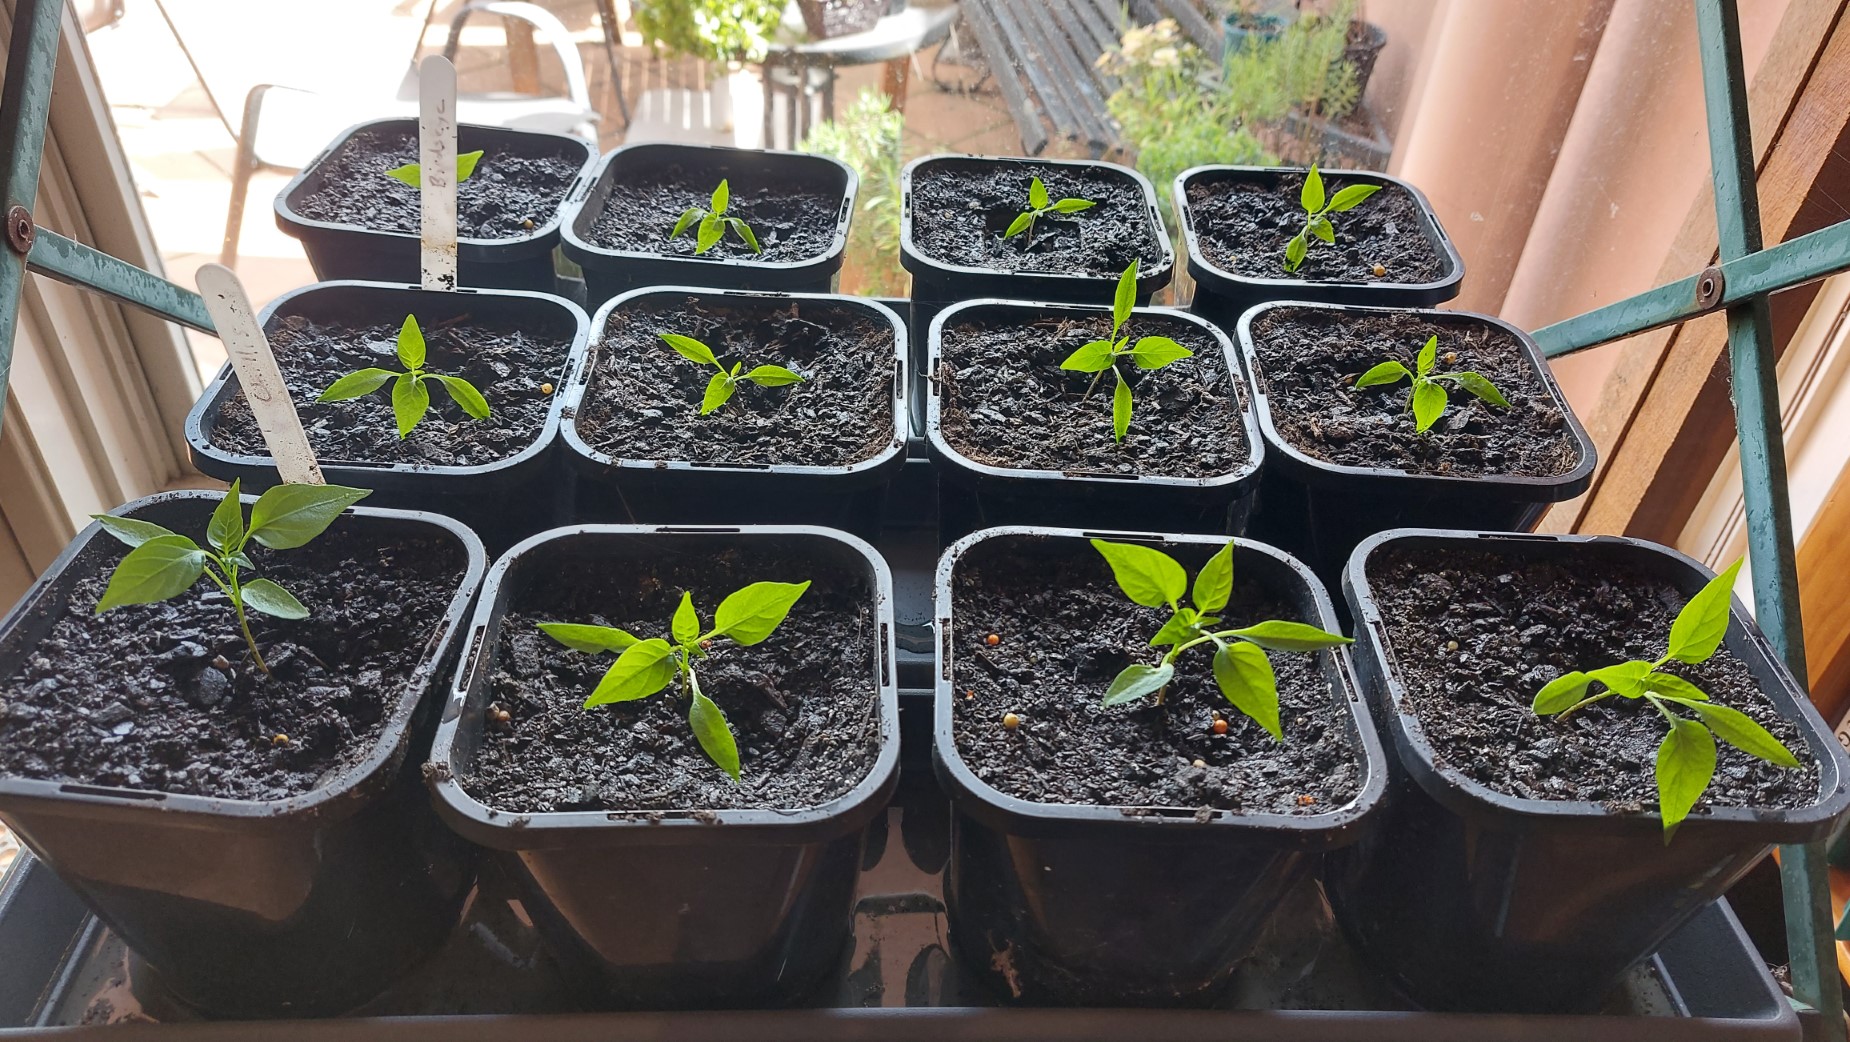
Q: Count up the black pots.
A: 12